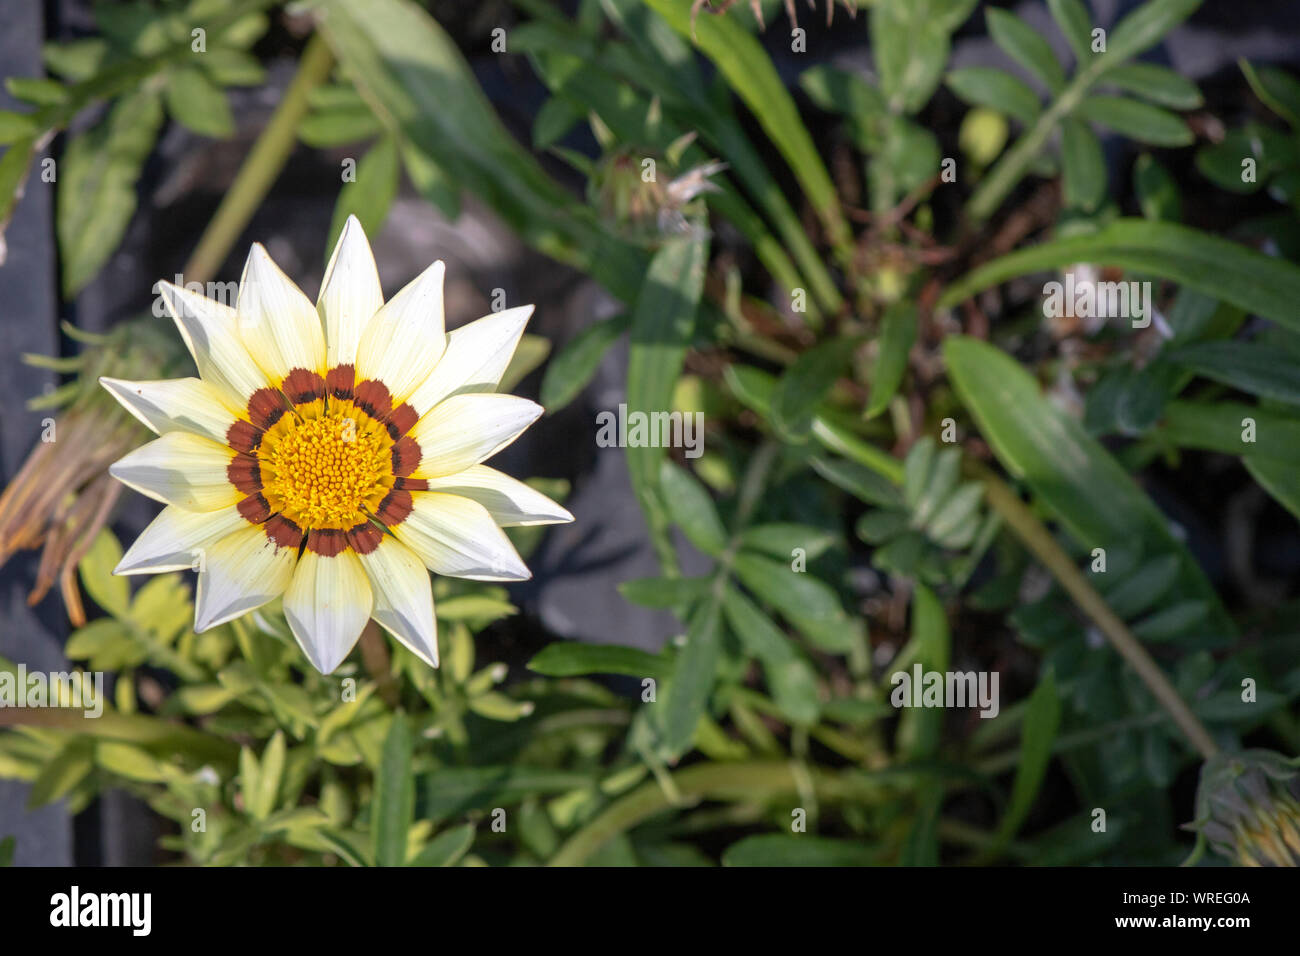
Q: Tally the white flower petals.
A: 14